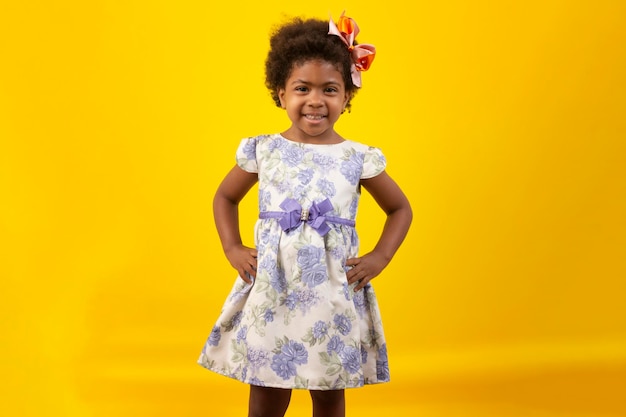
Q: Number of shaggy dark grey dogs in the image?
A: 0